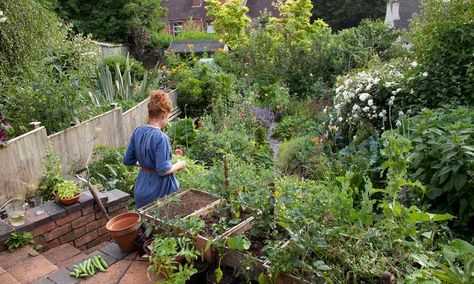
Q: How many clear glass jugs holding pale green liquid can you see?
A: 1